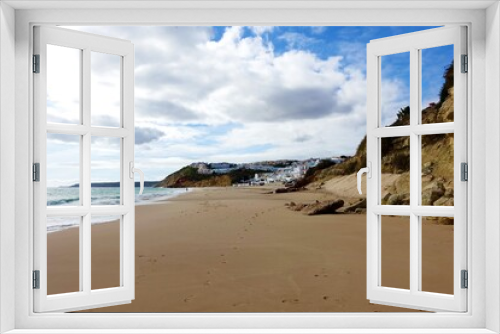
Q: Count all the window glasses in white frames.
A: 12